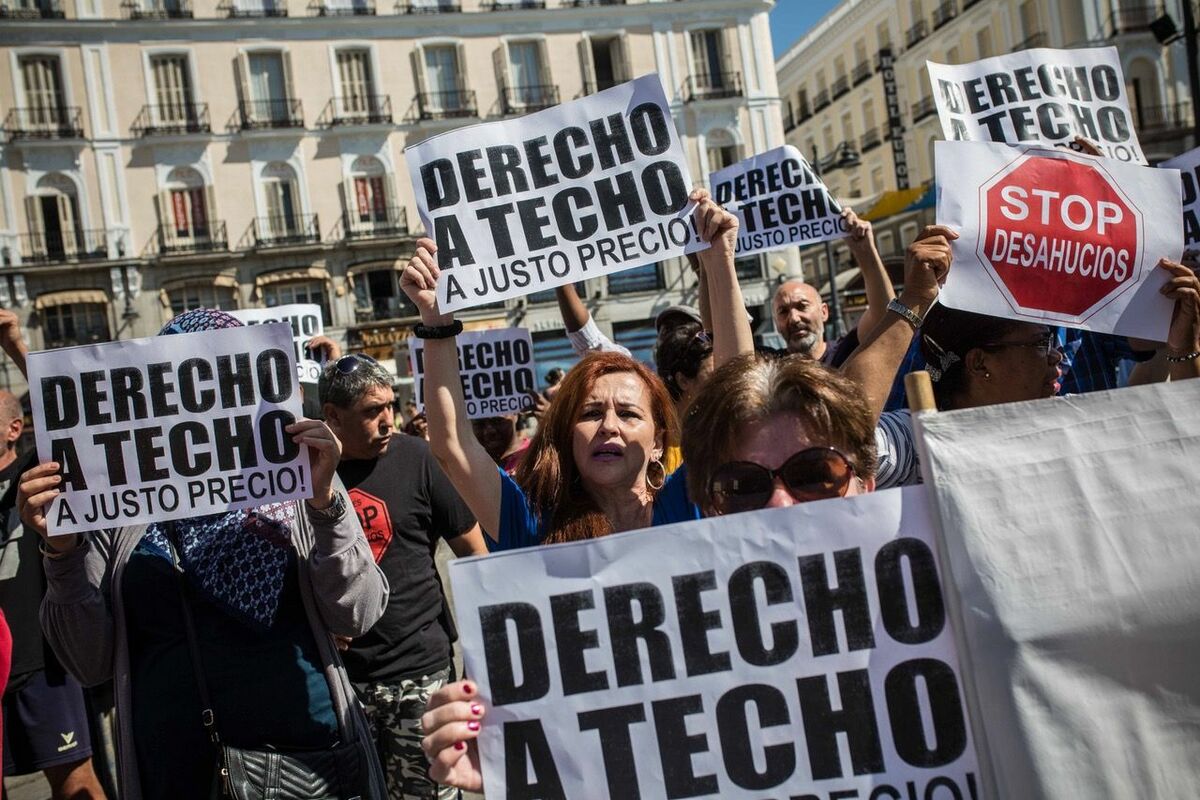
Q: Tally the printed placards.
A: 9